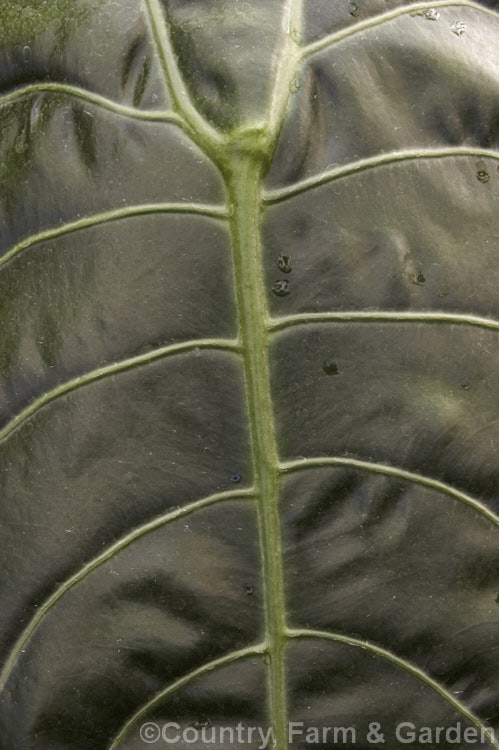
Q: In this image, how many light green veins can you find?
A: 13